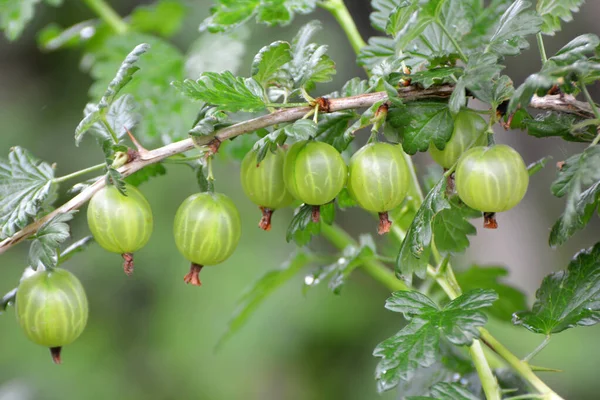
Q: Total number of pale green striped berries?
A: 8